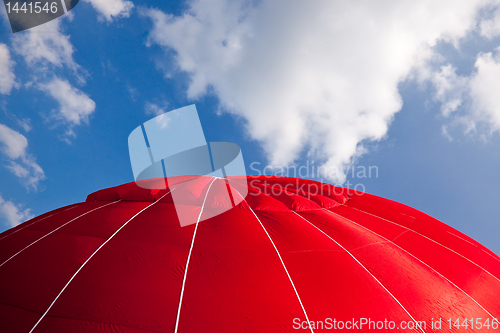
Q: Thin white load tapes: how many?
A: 9